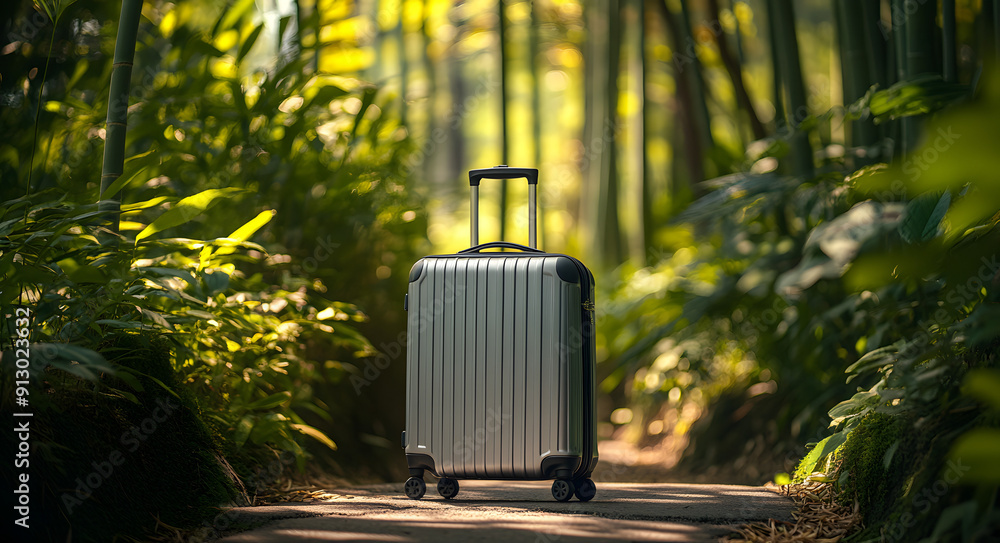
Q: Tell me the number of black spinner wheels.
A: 4